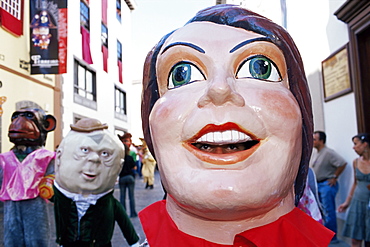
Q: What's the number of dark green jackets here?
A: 1